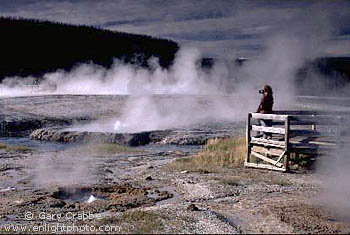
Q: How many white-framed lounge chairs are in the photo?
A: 0